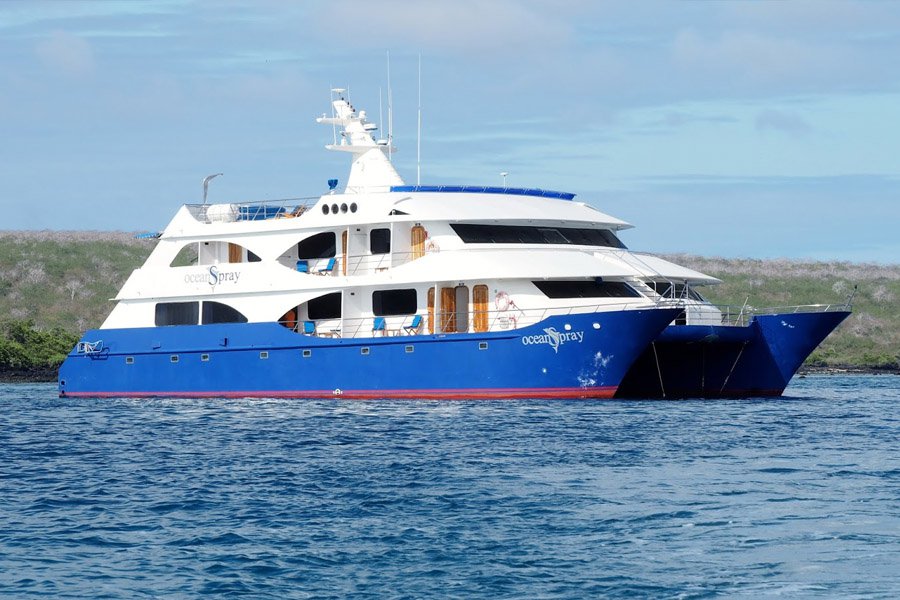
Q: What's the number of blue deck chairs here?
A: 5